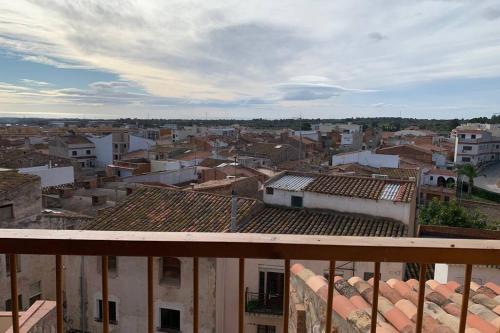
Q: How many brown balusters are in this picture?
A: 11